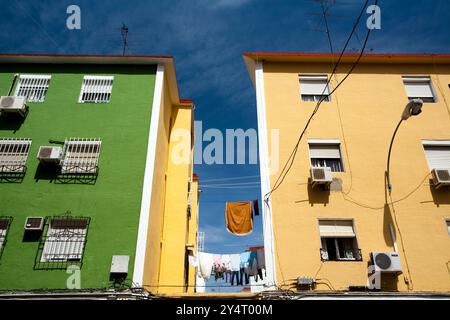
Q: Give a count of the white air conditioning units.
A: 6